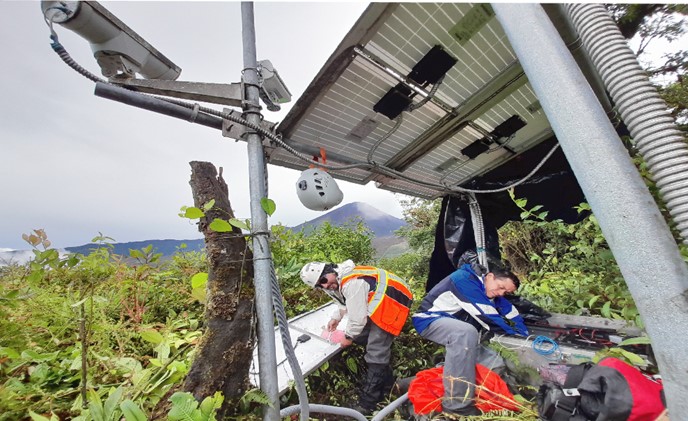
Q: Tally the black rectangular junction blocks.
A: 4